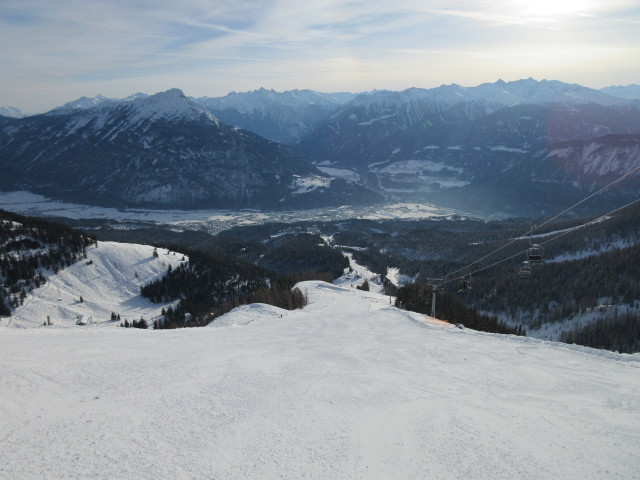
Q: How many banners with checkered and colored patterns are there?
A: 0